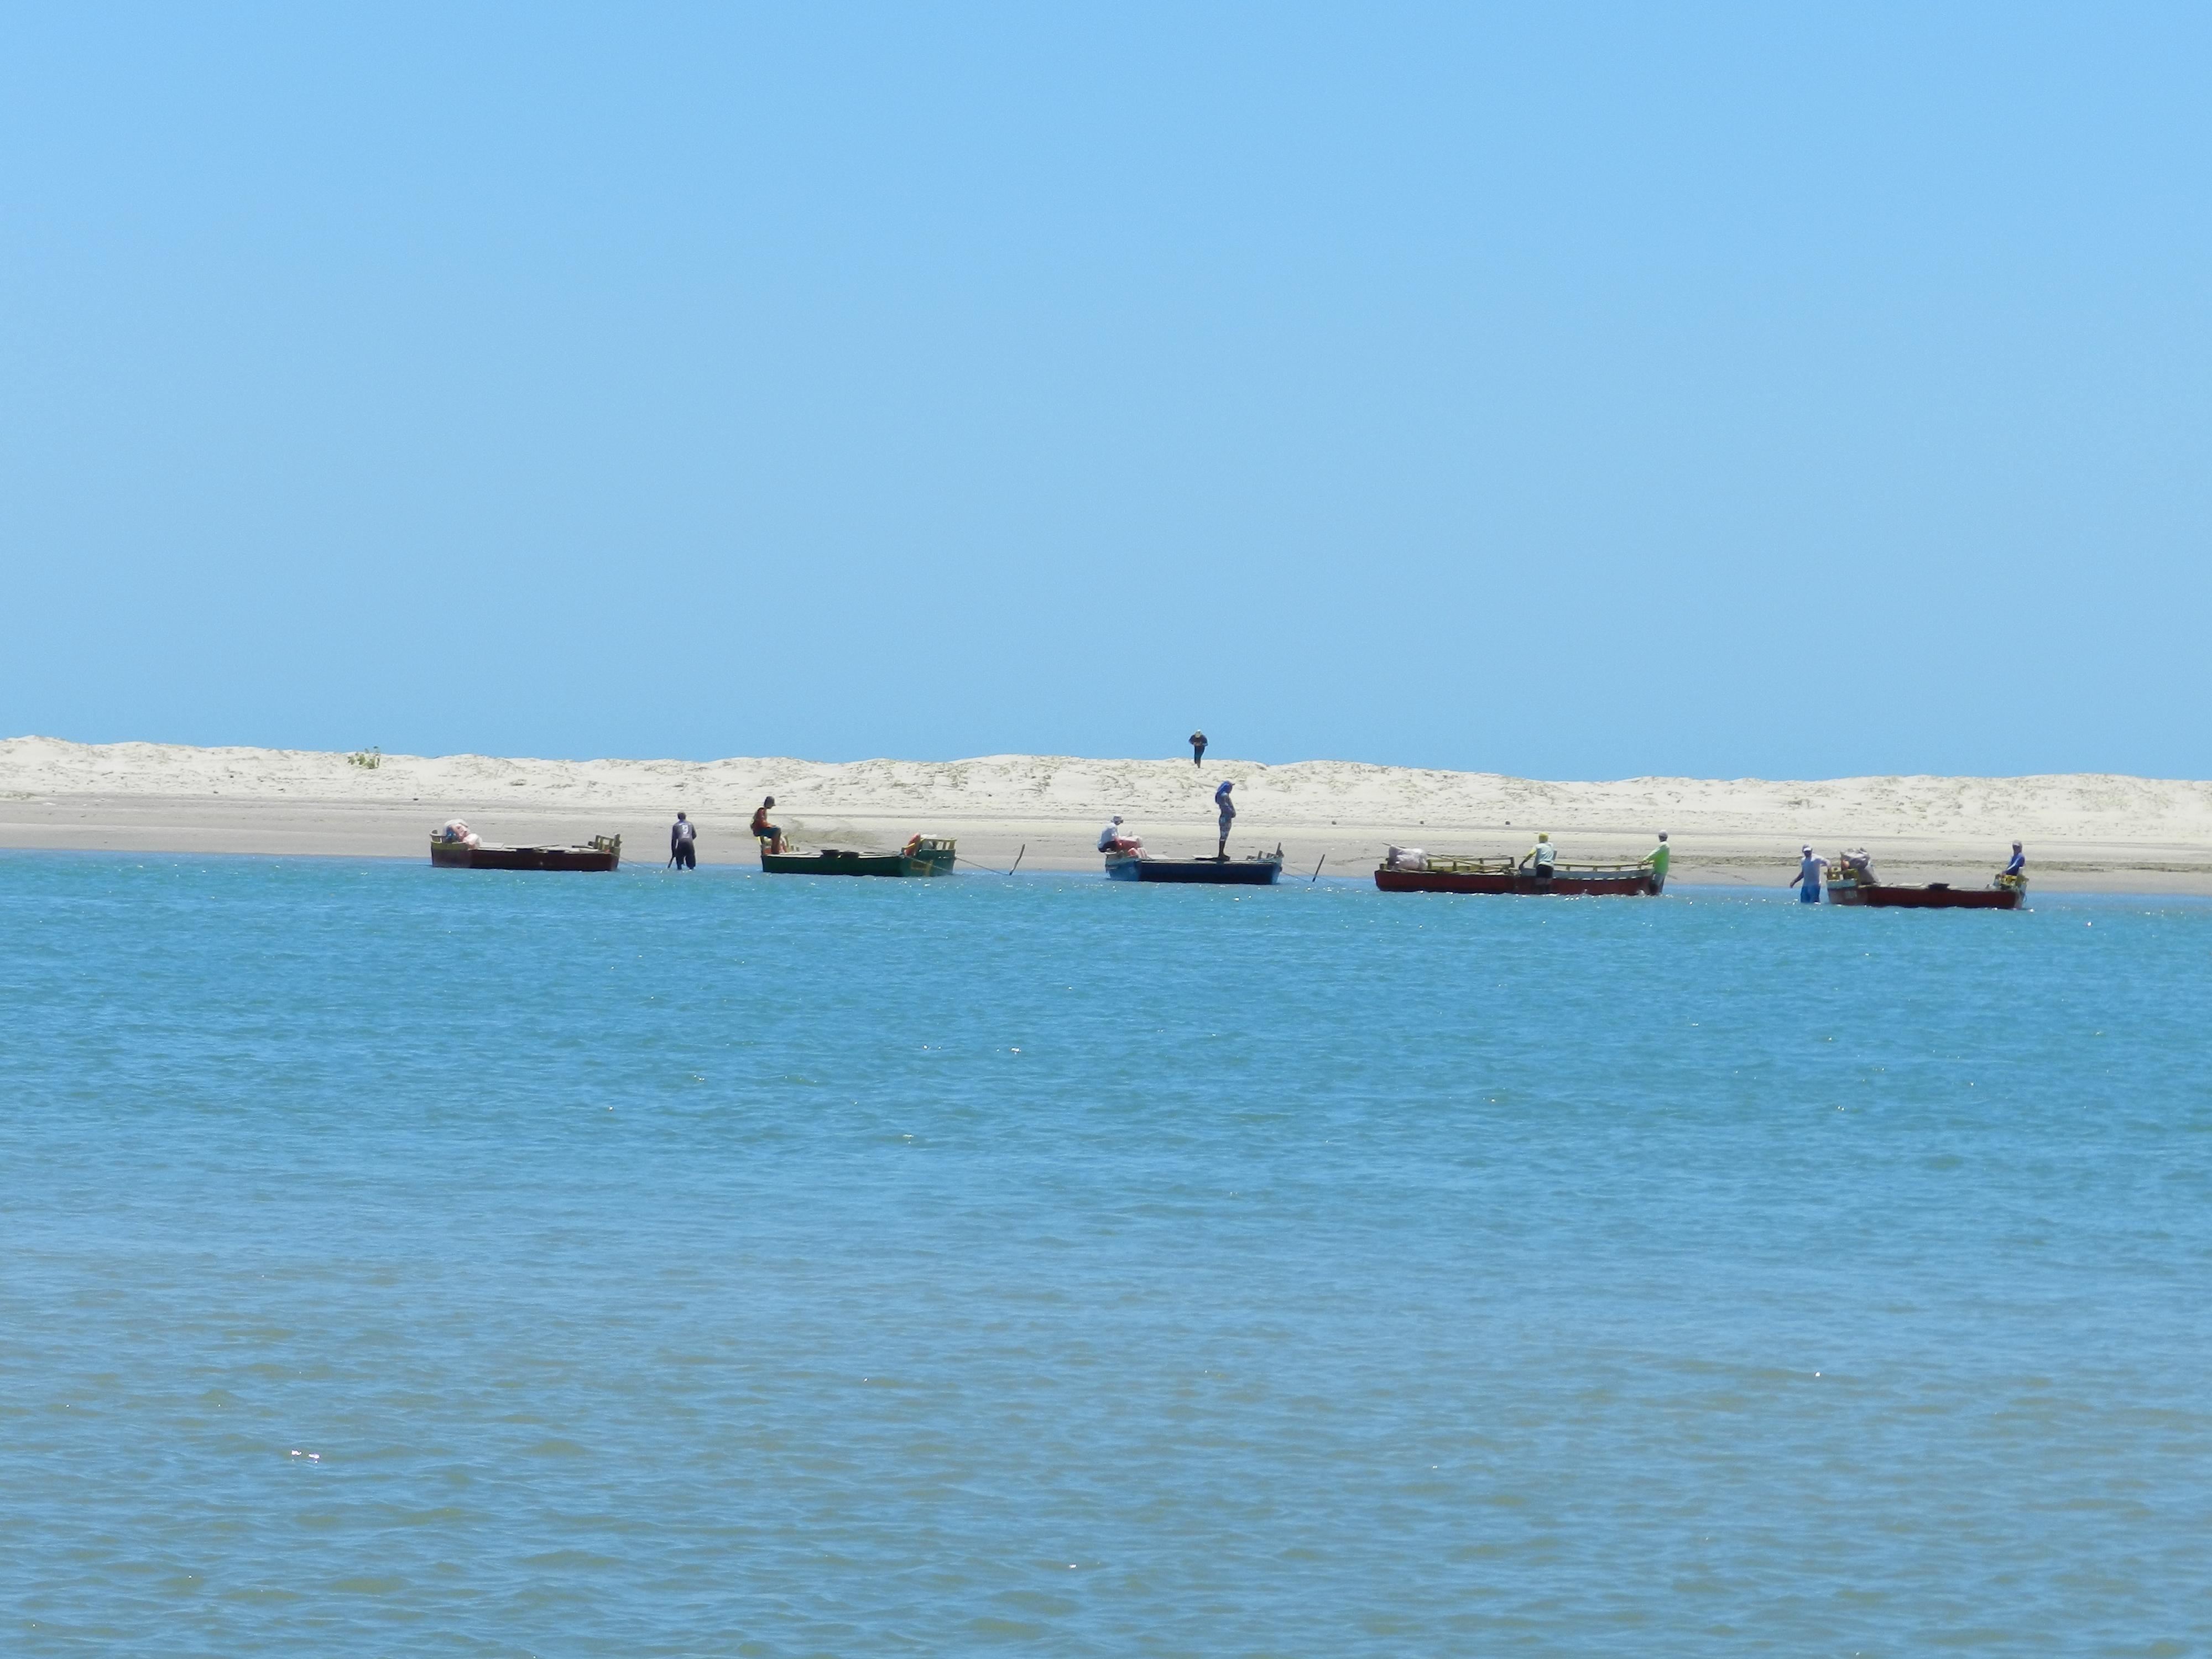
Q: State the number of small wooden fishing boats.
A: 5